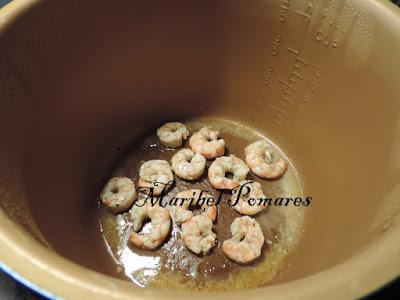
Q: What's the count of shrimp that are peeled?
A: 12